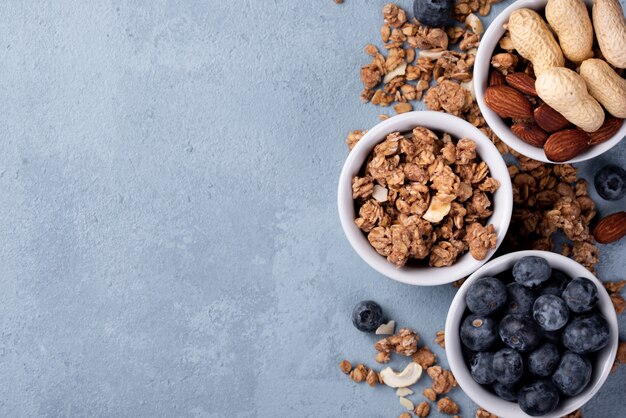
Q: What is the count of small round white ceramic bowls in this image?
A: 3